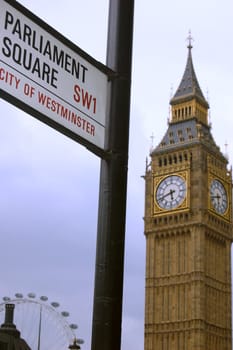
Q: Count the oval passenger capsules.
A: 8